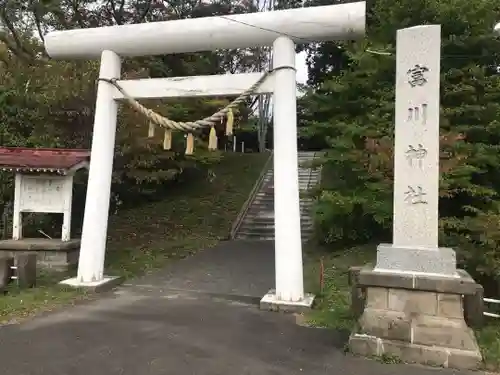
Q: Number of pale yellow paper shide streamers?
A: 5